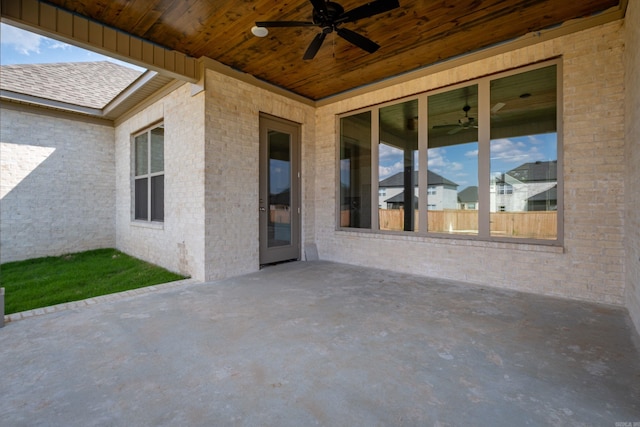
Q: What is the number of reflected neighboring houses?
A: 3